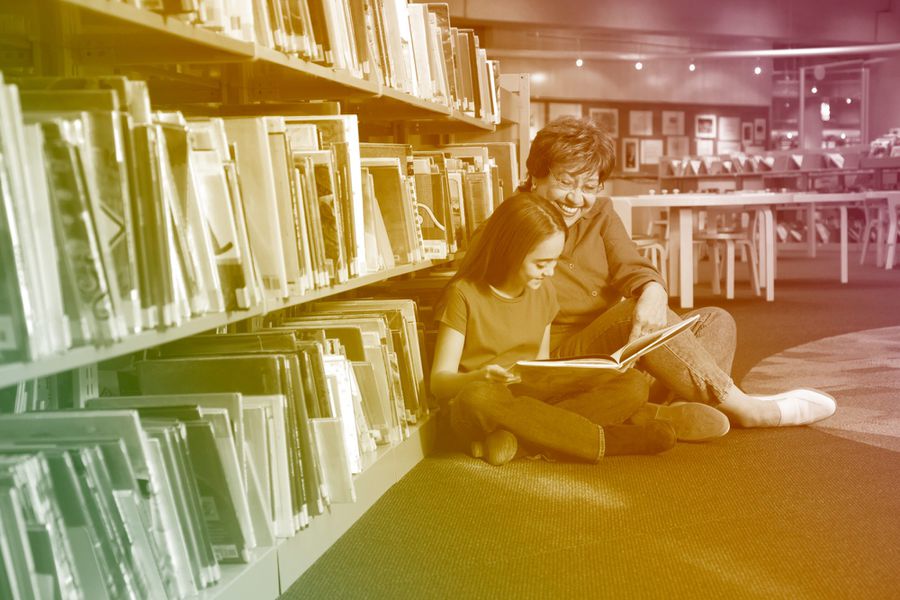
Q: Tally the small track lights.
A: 4